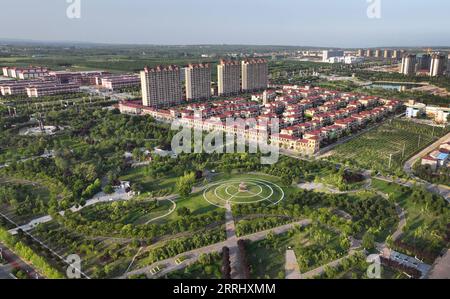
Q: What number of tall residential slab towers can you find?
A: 4